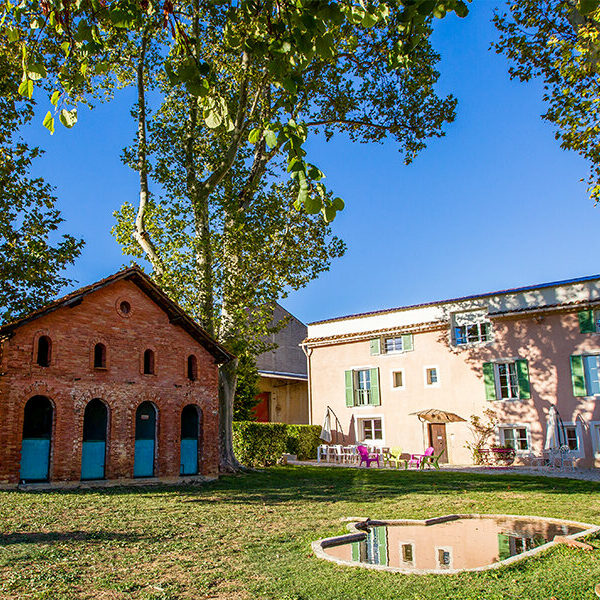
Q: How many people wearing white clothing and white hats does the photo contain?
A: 0